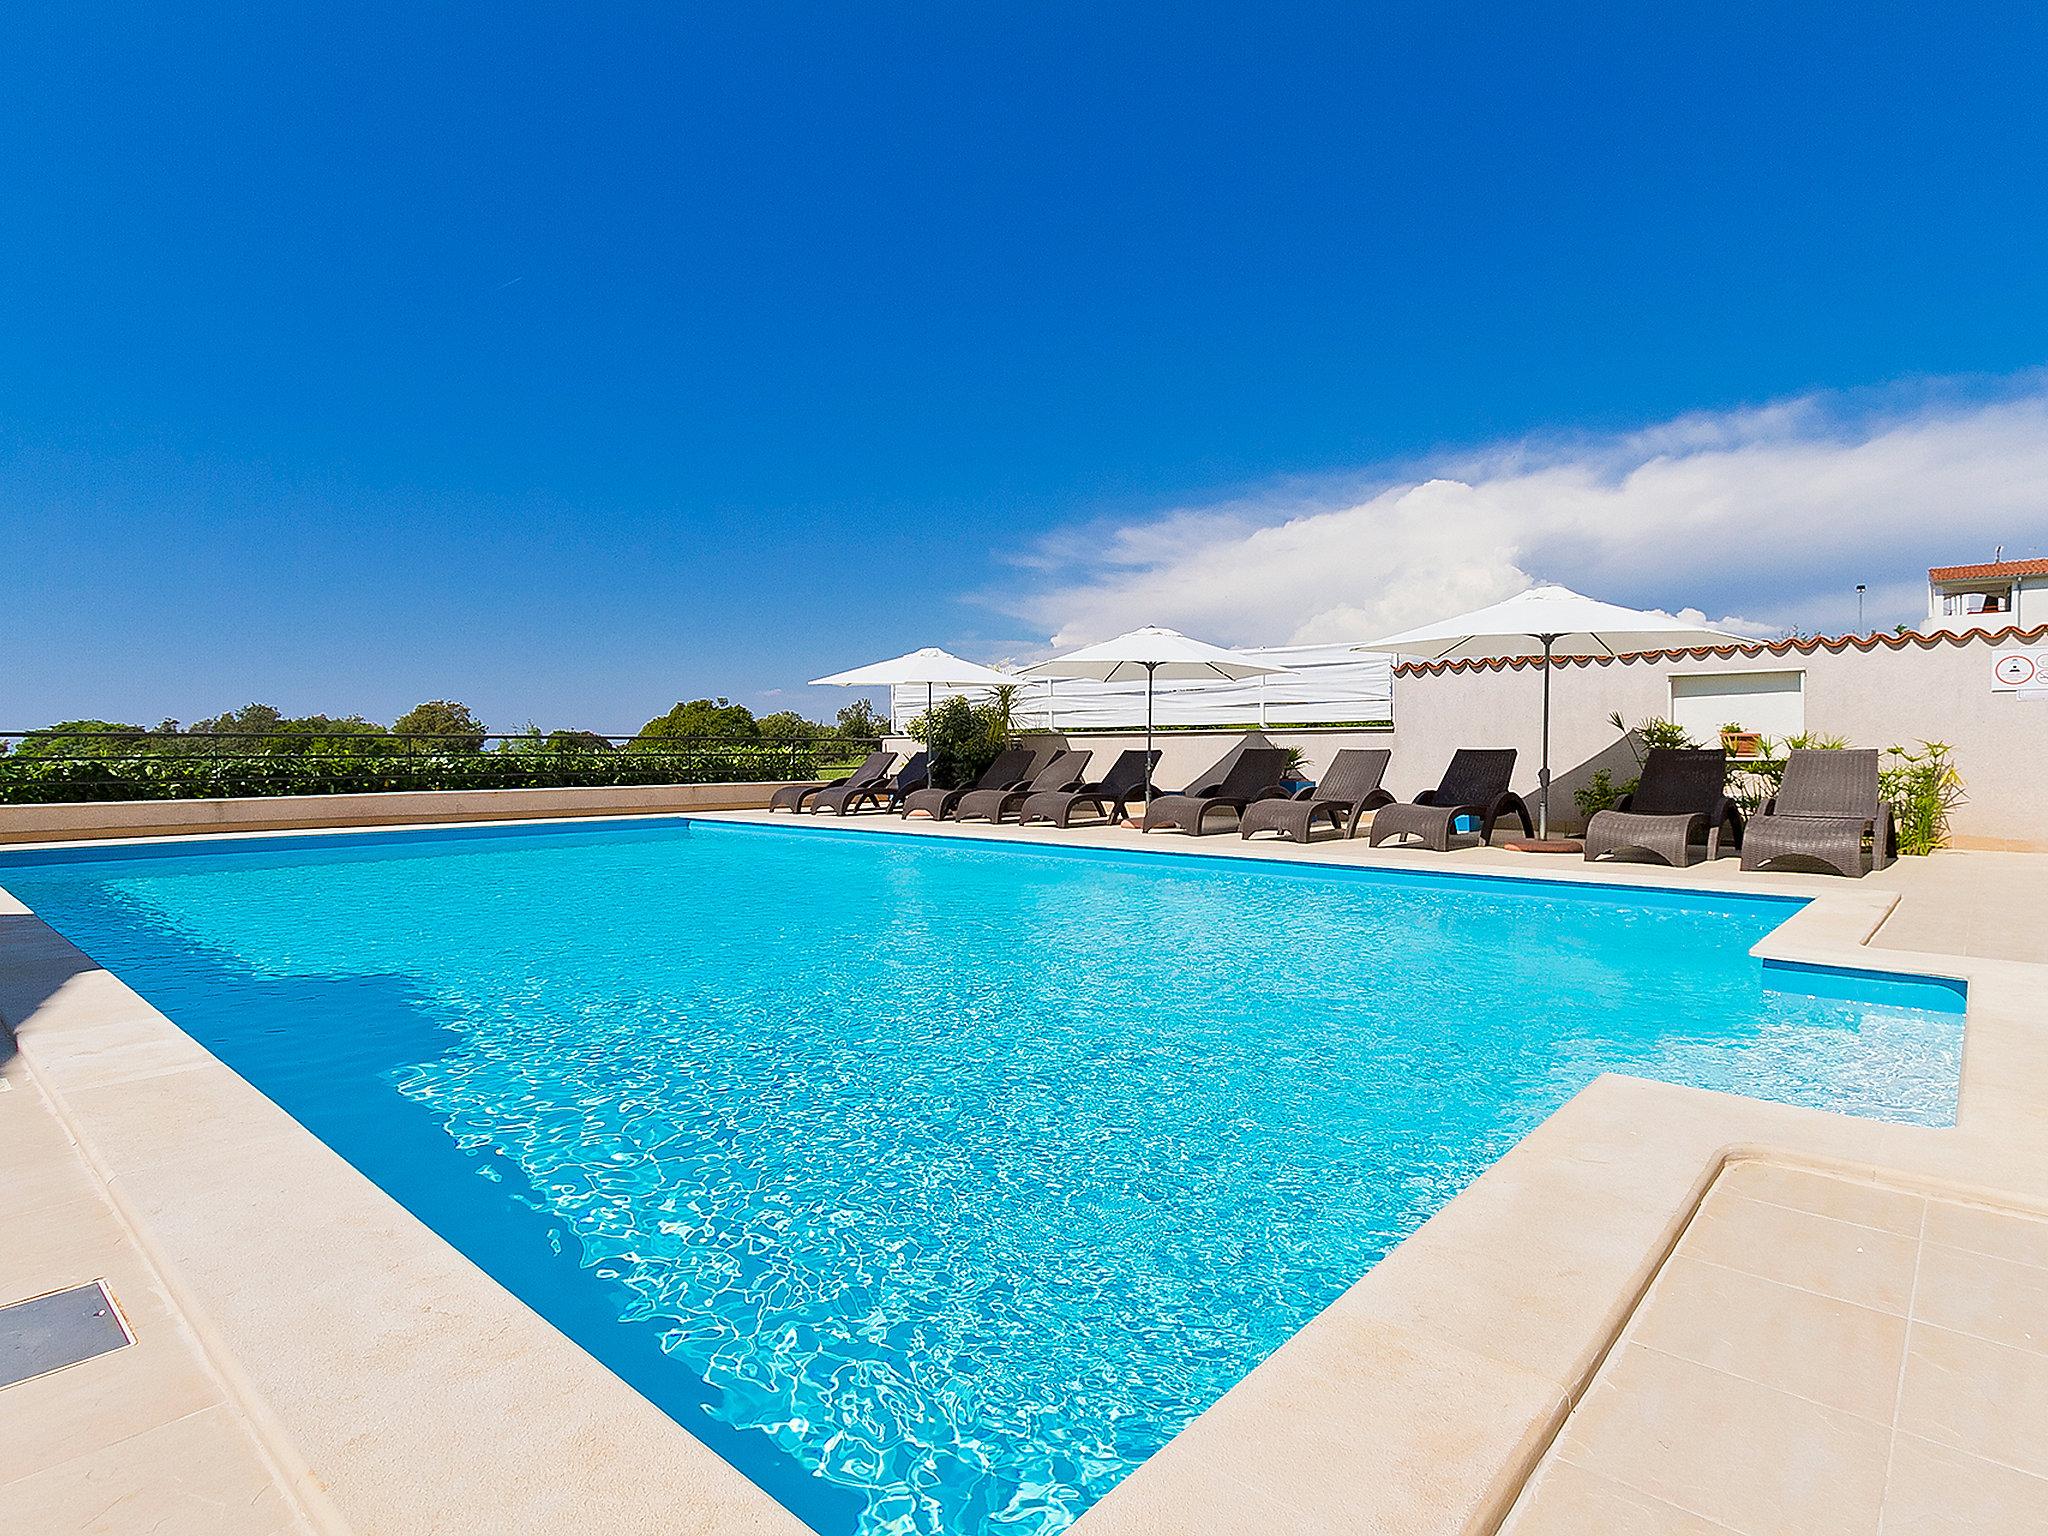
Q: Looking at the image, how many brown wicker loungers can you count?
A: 10